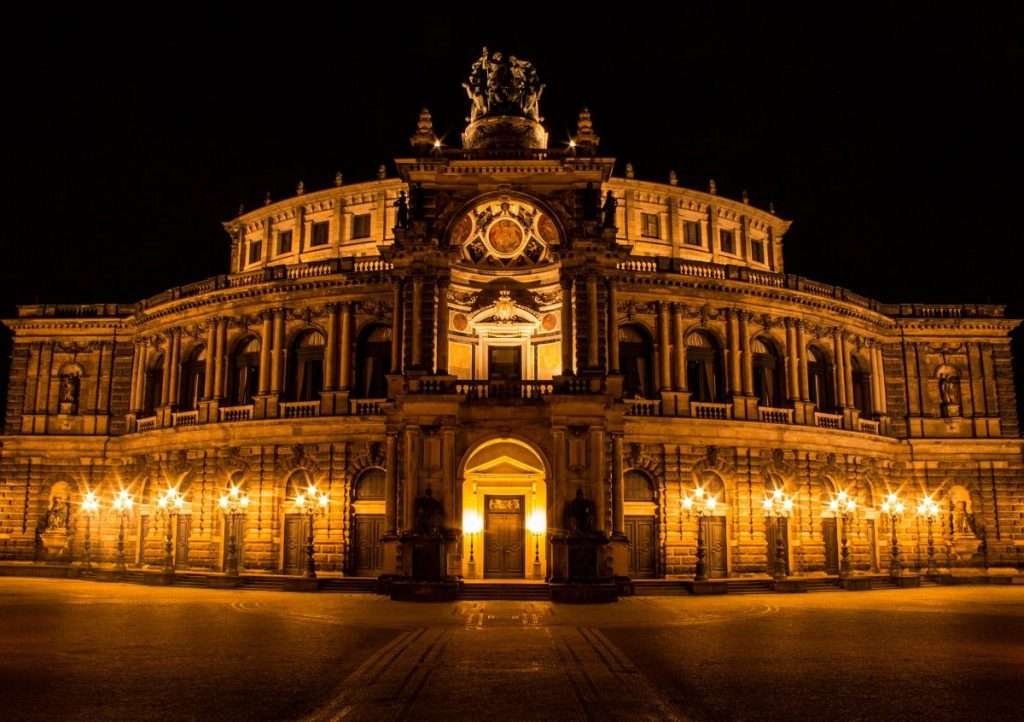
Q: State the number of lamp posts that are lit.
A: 12